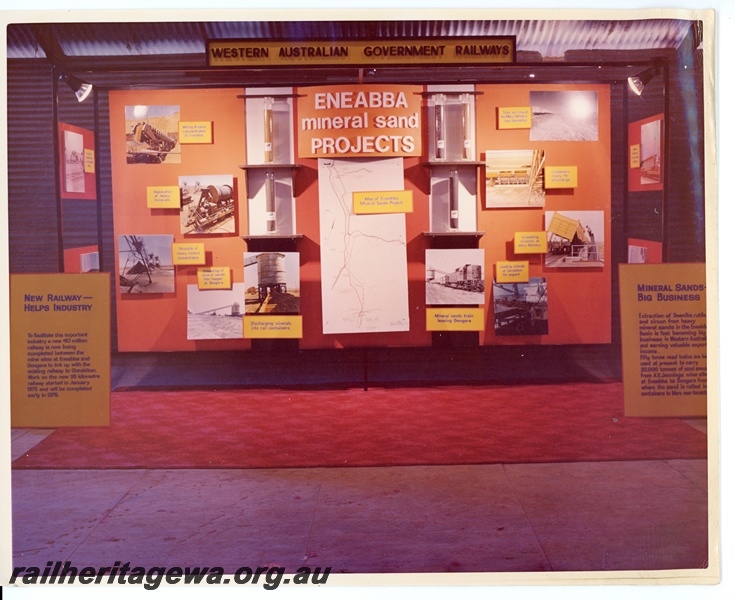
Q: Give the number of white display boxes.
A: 4